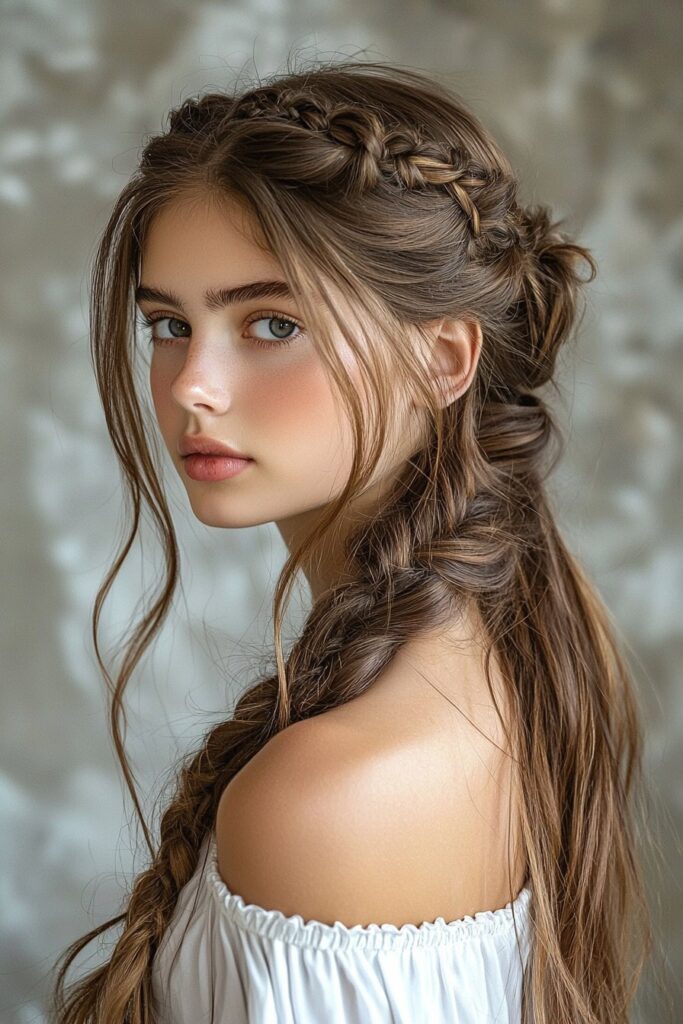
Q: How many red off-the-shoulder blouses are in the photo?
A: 0